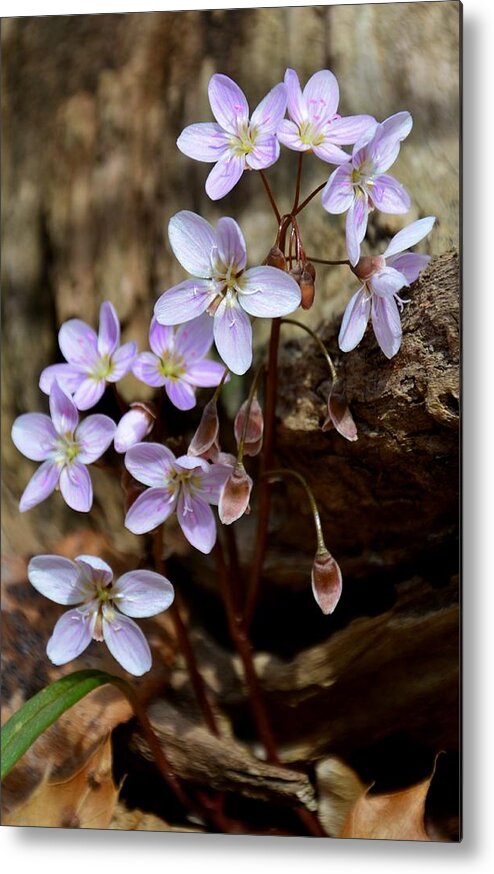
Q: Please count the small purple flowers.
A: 10